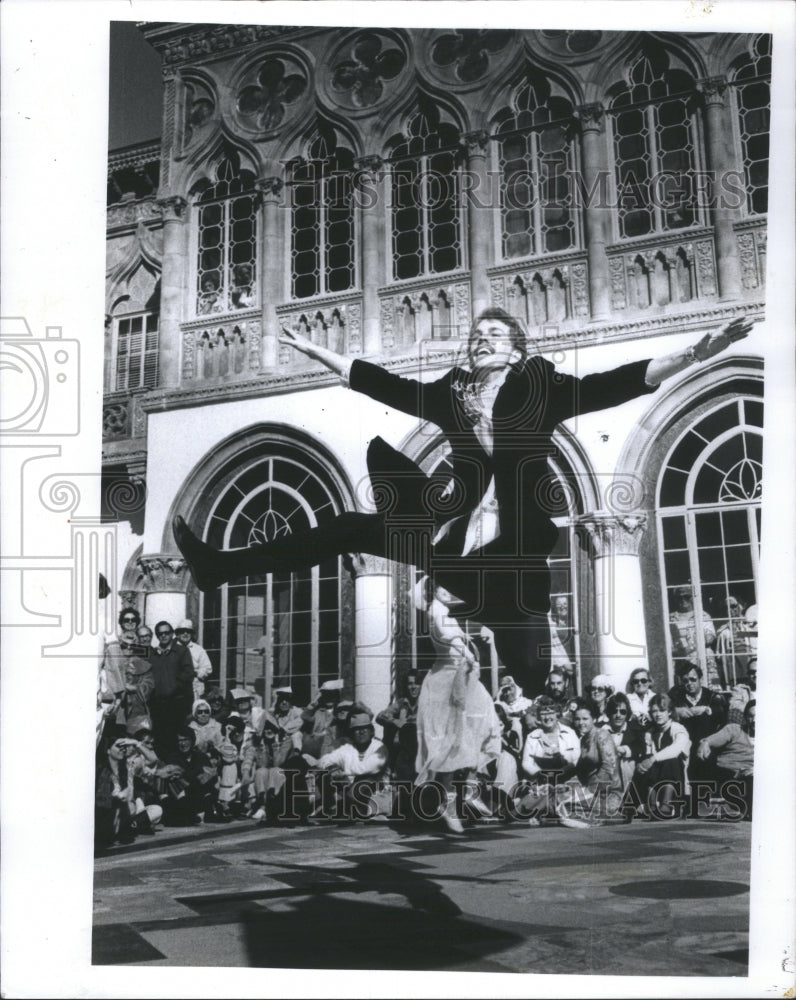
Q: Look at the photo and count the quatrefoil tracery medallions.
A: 5